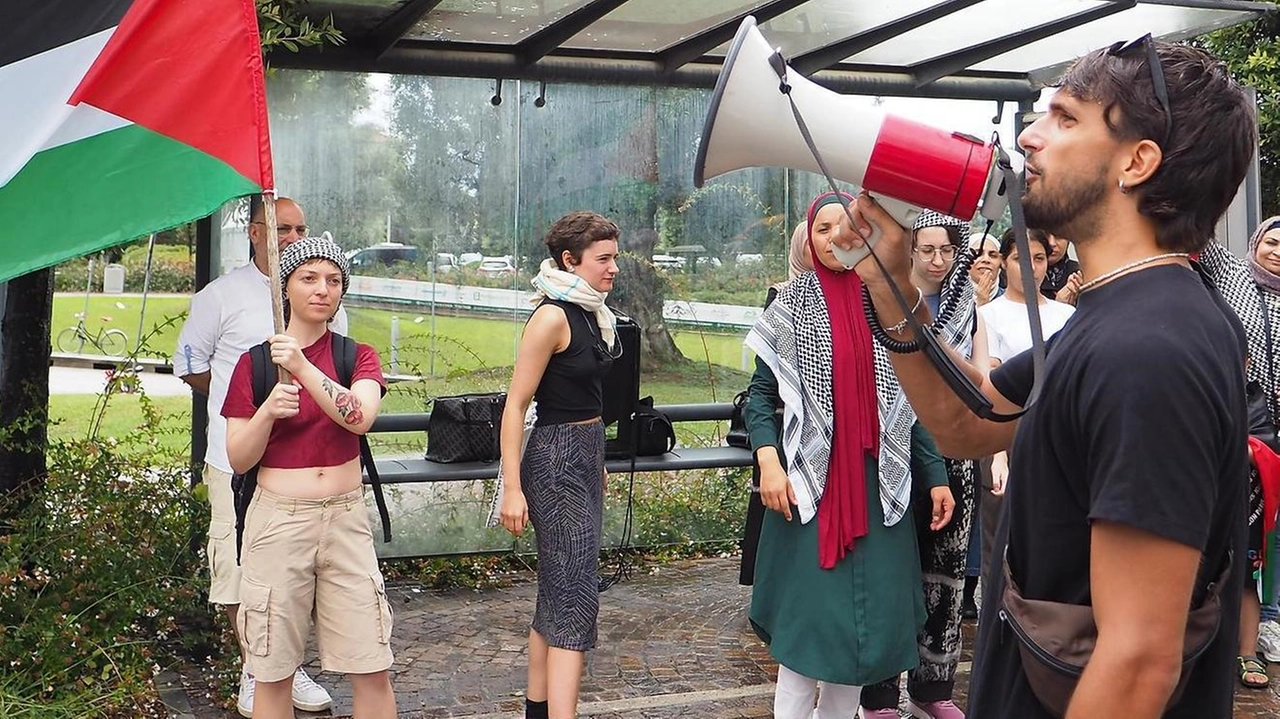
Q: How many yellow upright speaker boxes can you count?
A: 0